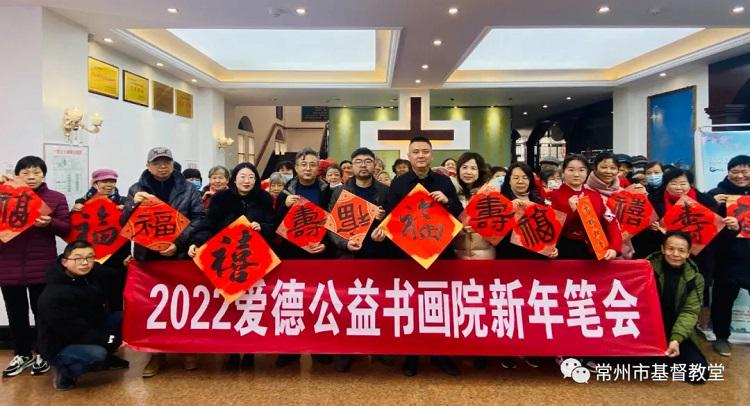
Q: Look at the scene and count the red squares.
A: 12